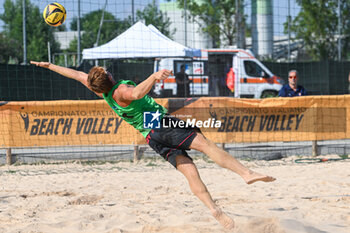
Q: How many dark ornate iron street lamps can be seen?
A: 0